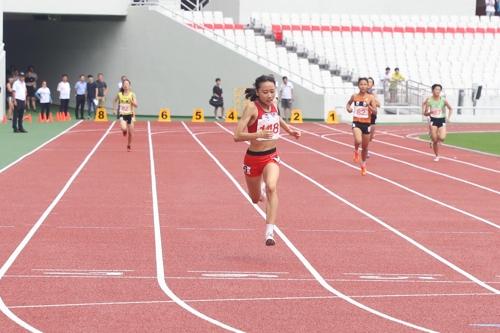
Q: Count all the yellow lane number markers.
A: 6